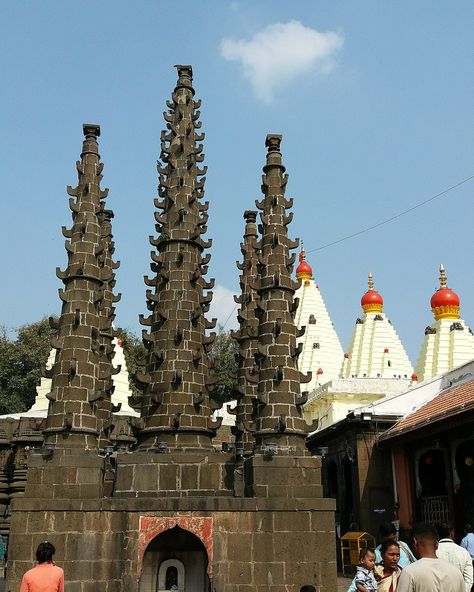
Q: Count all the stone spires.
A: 5